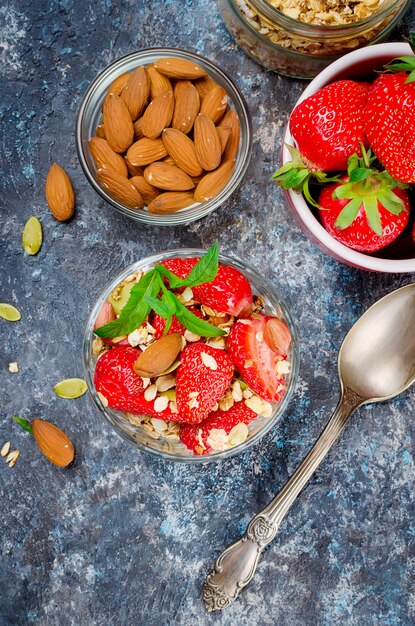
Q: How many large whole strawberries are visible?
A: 3